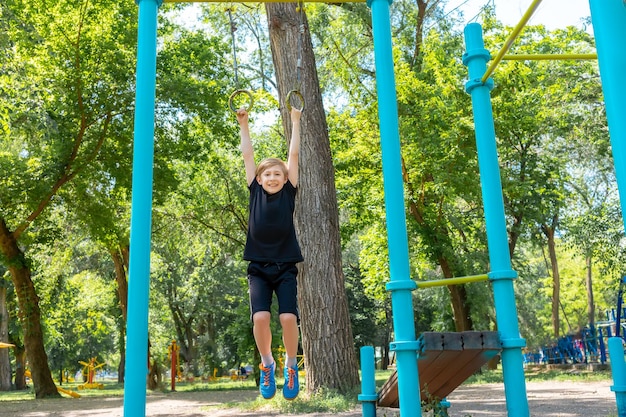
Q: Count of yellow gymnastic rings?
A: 2